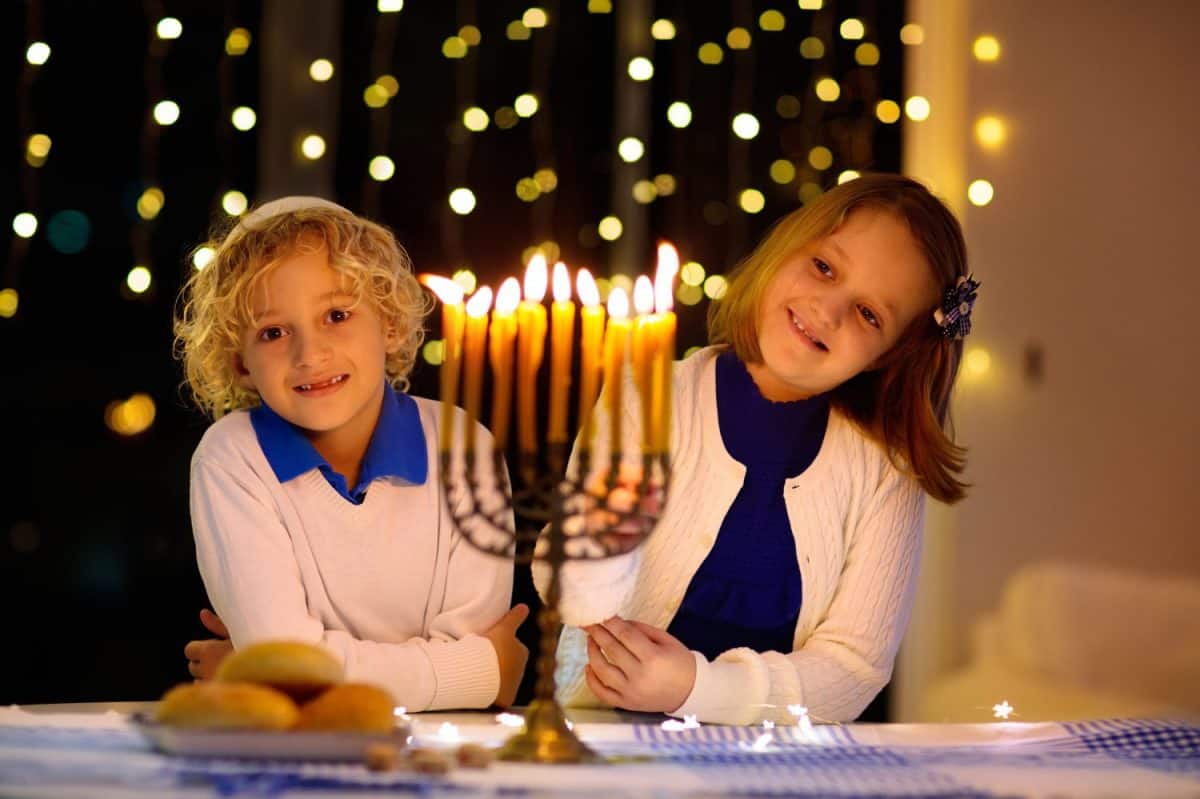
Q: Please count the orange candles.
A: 9